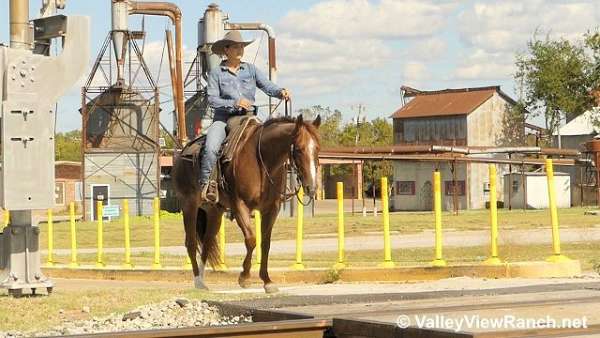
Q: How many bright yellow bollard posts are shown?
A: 14